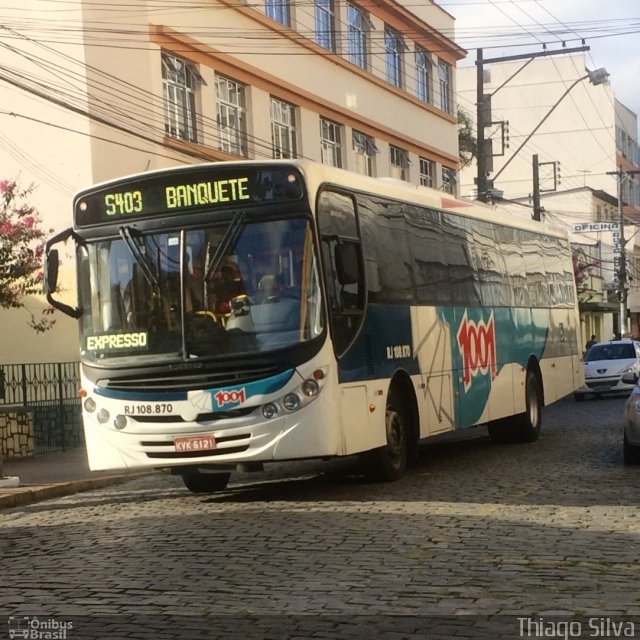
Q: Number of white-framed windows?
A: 14